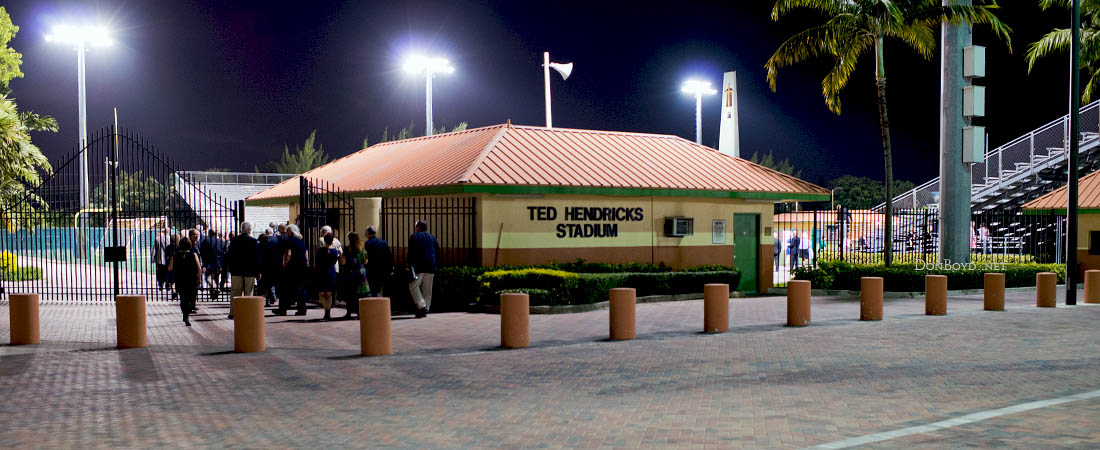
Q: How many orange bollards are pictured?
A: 13